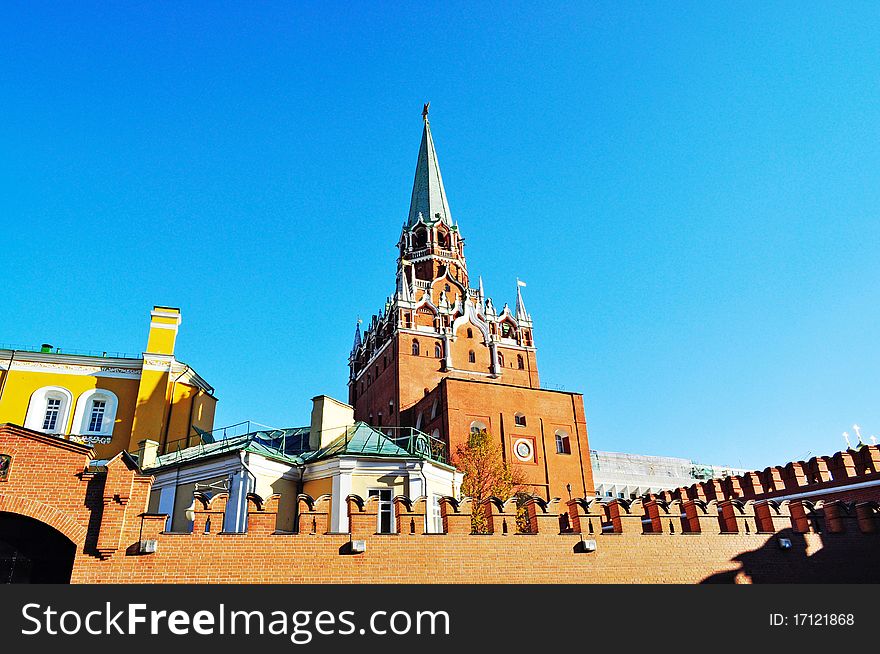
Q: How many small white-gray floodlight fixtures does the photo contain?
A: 4